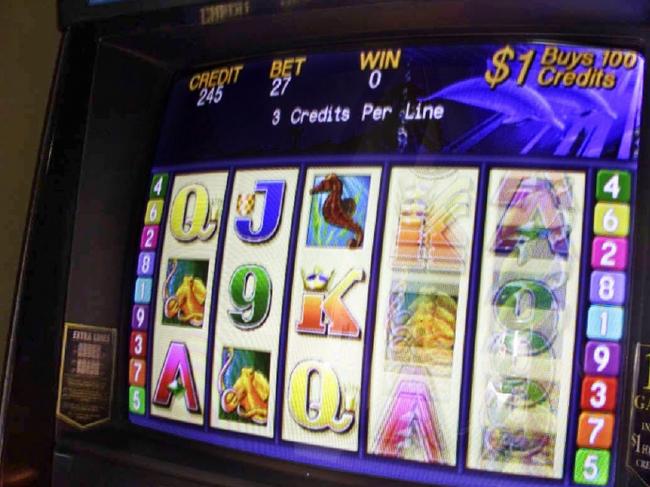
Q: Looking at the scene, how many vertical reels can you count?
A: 5